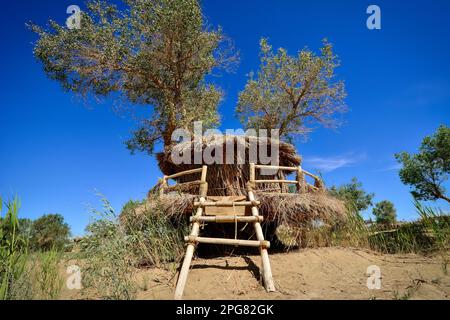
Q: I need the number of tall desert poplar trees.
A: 2